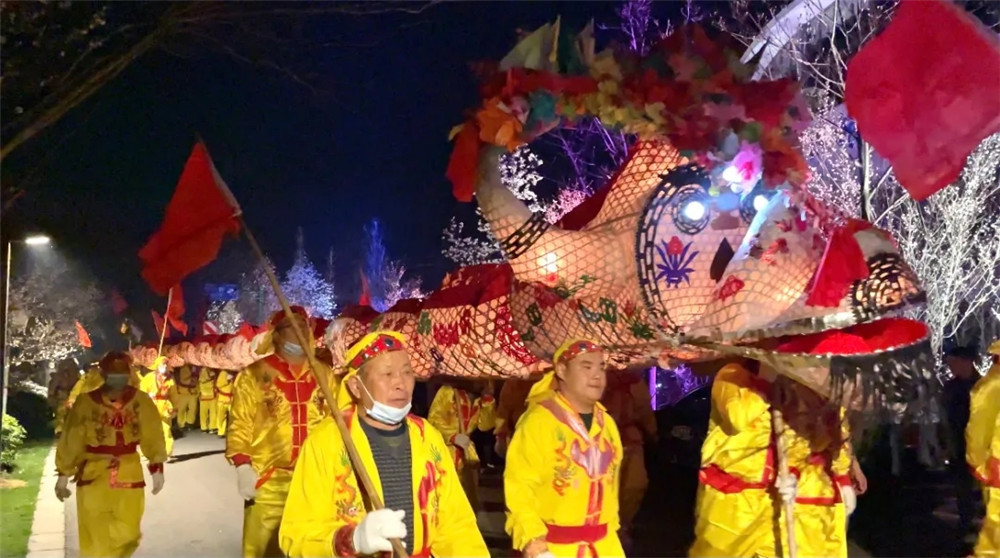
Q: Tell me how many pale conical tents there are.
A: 0